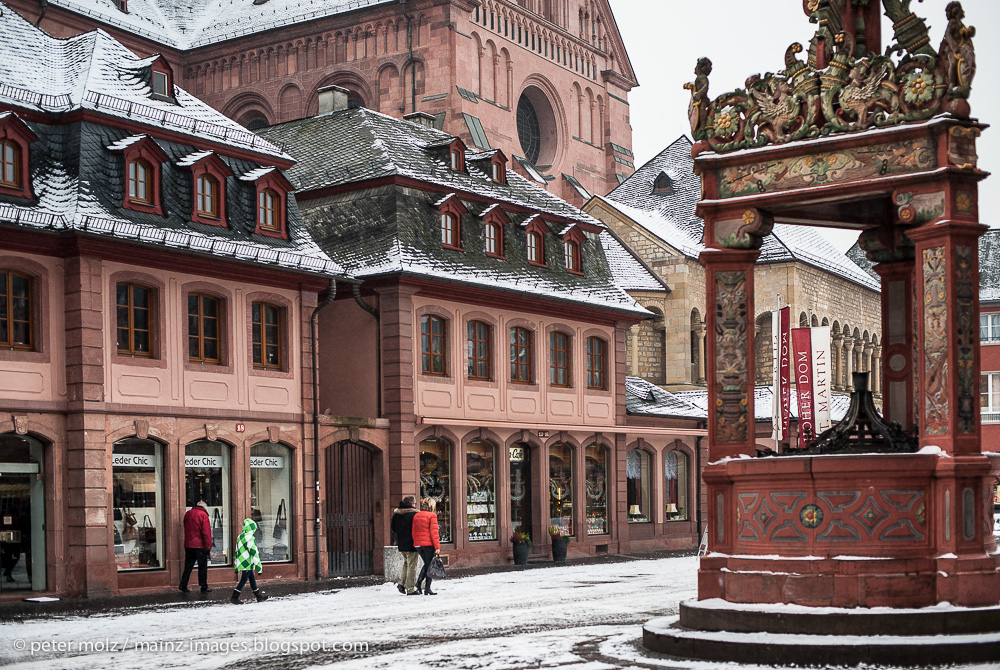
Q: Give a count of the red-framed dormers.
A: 11